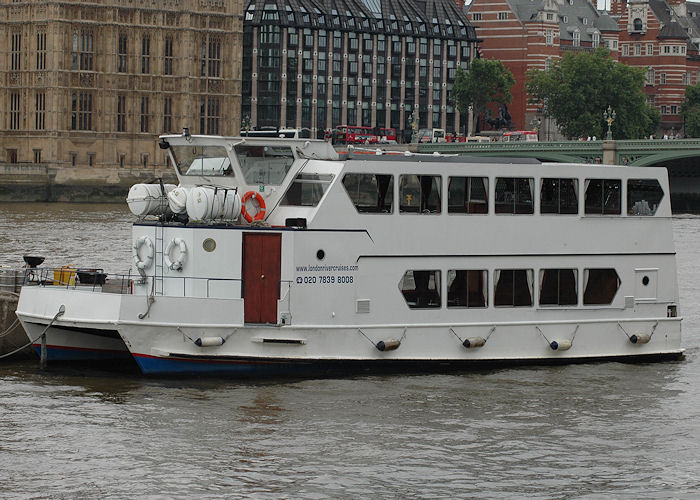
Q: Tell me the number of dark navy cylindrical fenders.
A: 5